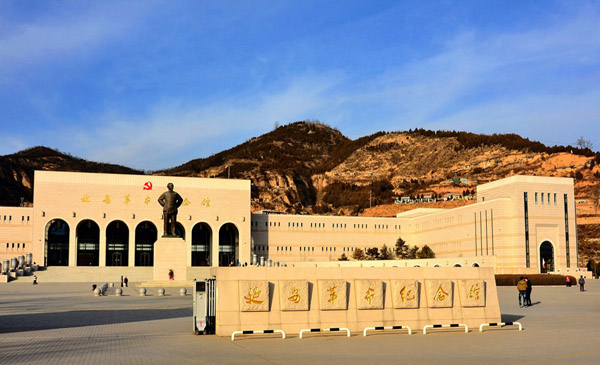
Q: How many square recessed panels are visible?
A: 7